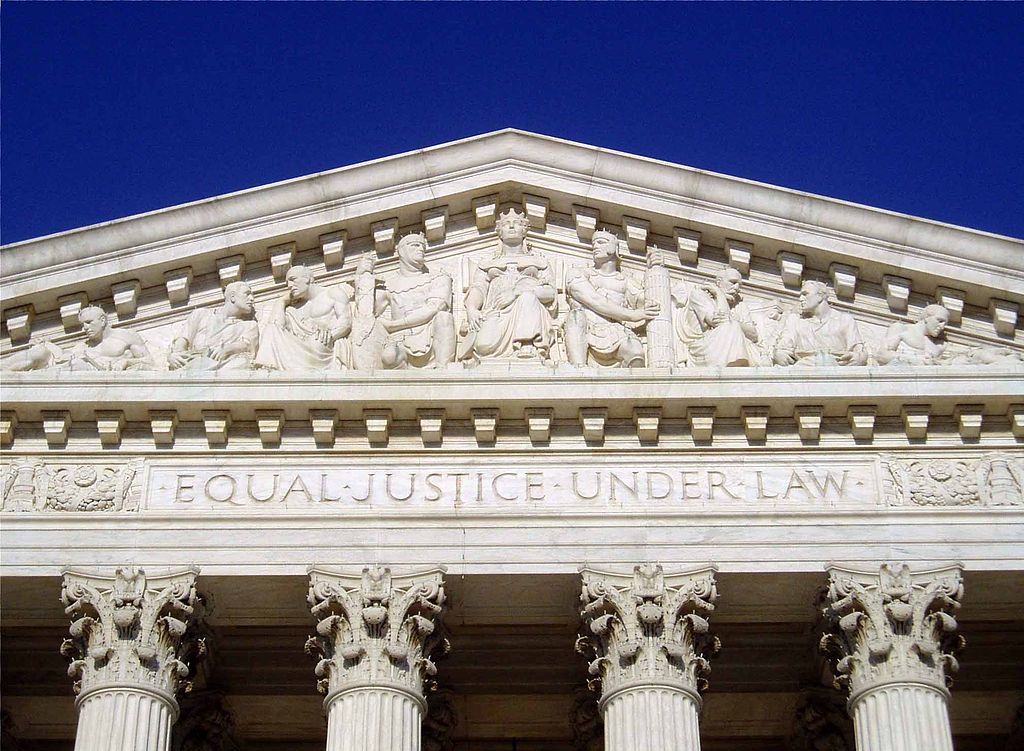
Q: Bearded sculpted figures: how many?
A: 1